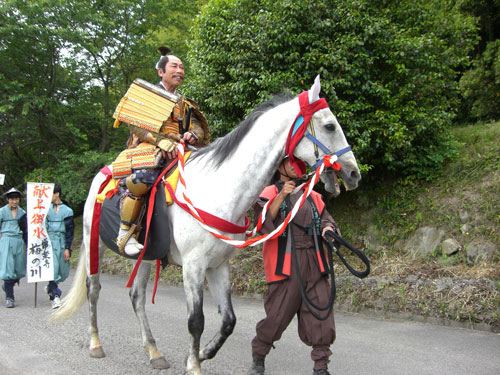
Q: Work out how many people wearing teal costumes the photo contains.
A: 2